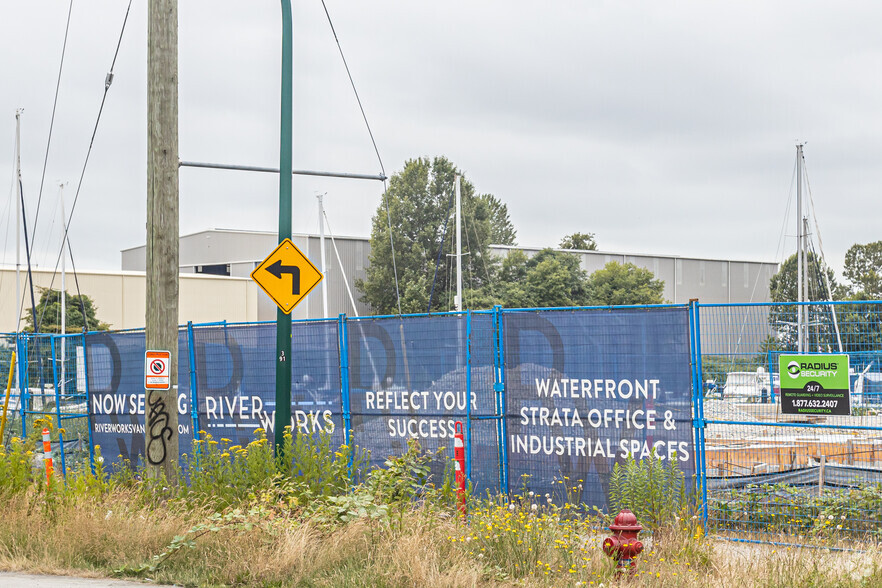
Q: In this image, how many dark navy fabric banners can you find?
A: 4